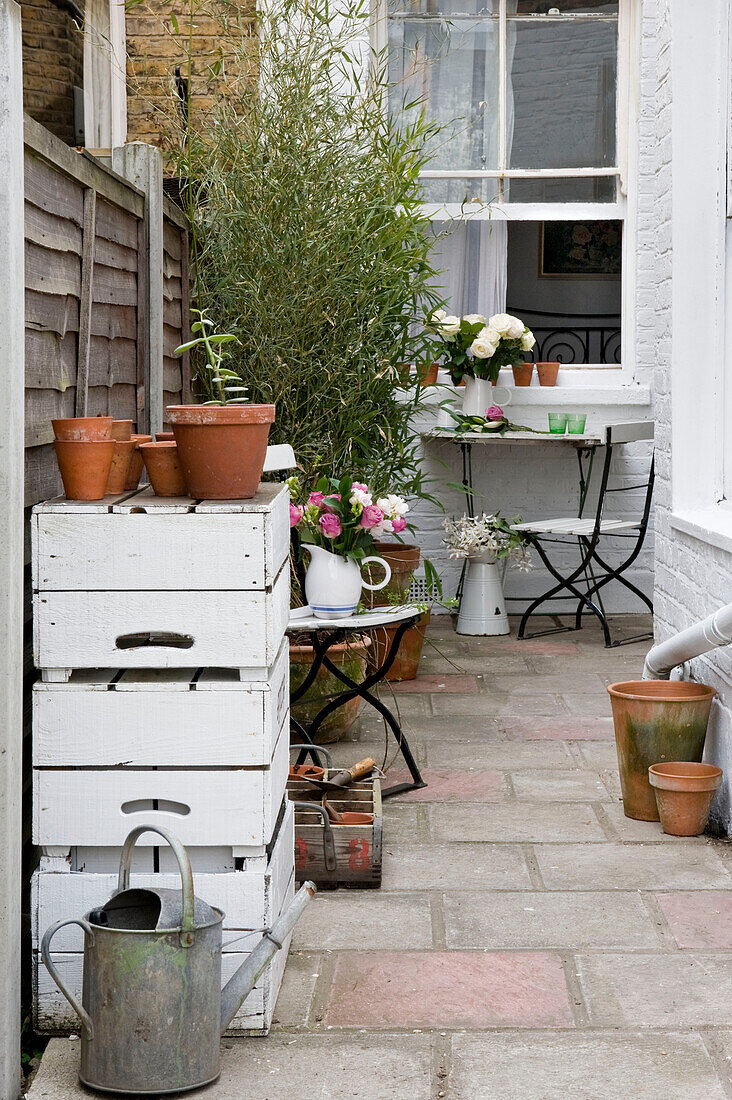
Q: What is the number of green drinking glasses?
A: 2